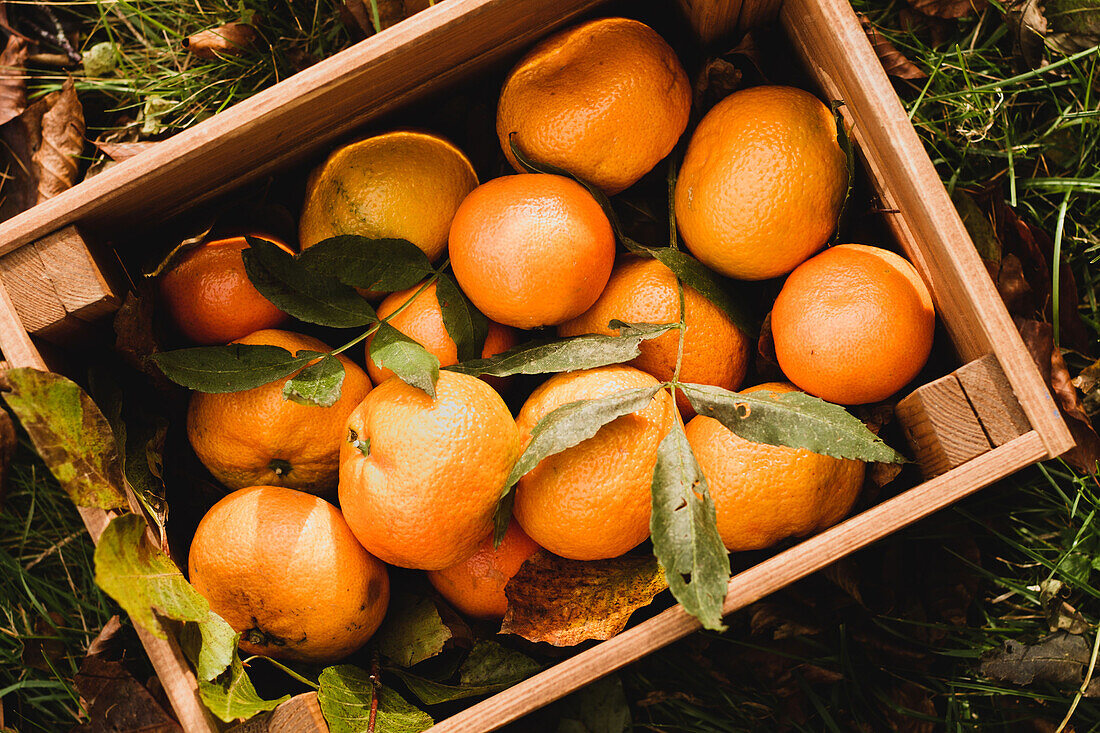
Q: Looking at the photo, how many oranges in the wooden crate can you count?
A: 14